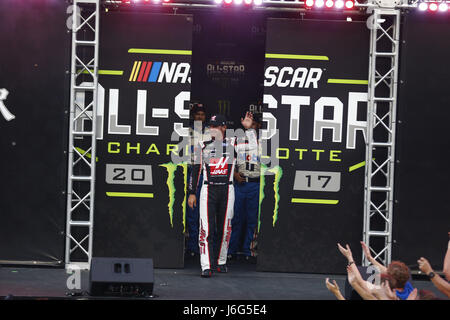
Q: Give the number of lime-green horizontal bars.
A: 6